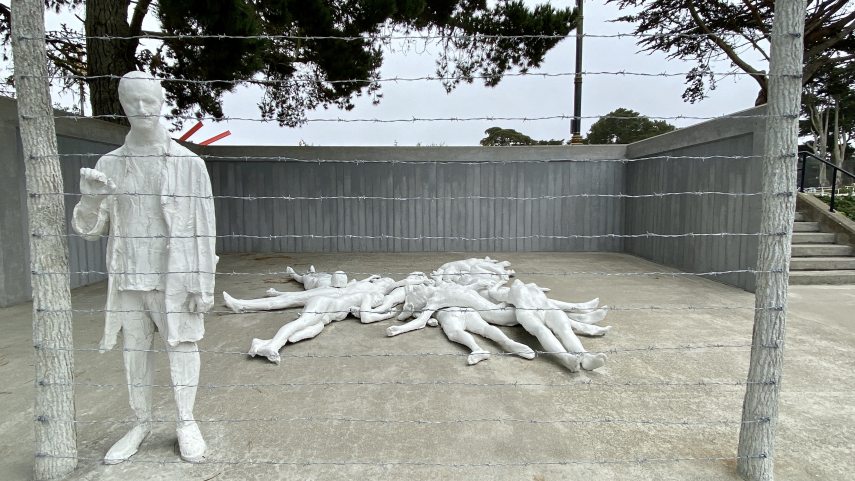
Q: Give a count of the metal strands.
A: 12